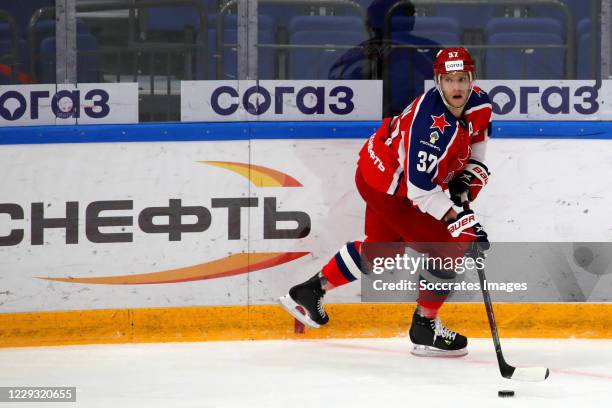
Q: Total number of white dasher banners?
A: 3